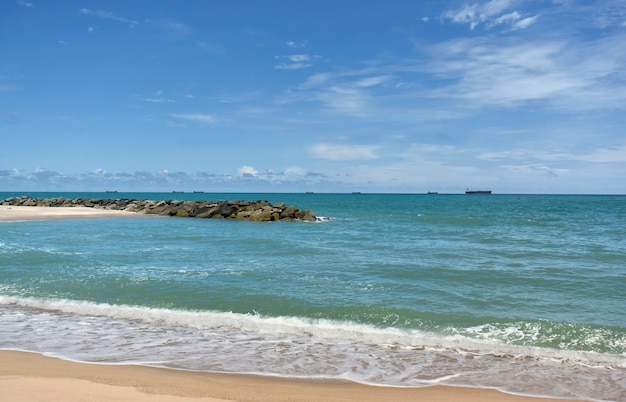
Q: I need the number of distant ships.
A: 7